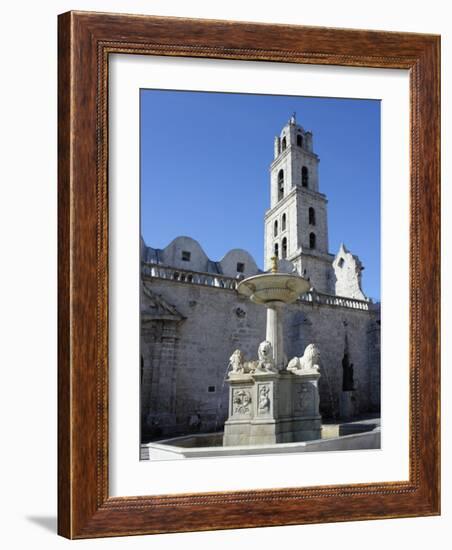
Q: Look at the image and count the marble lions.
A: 3